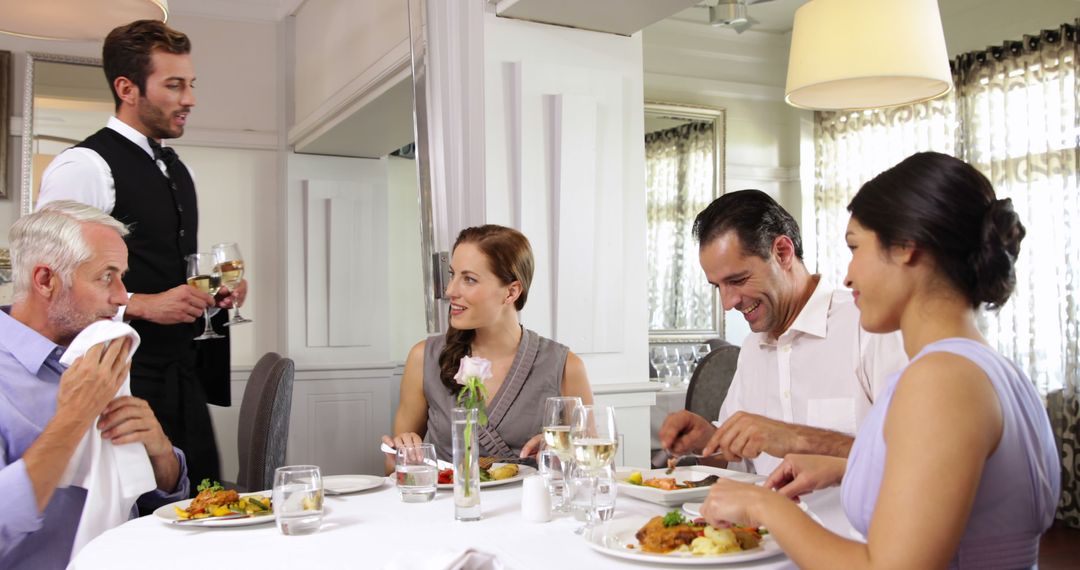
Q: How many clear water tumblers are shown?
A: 4